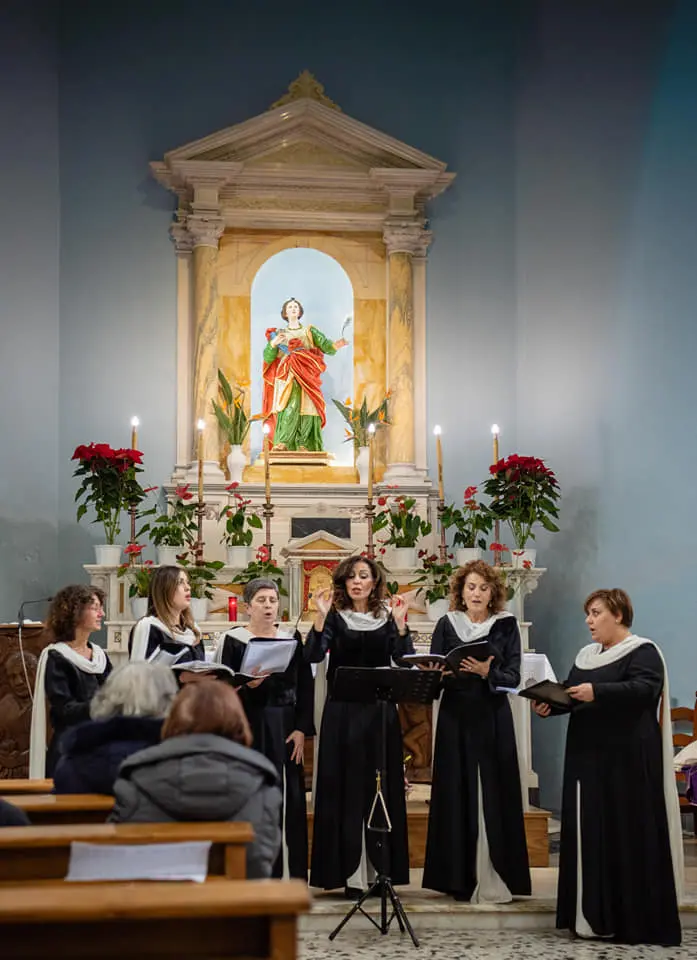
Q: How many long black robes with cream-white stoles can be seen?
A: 6